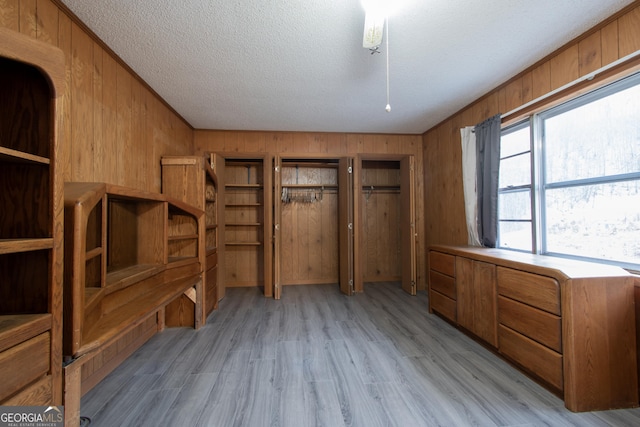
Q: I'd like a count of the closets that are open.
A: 3